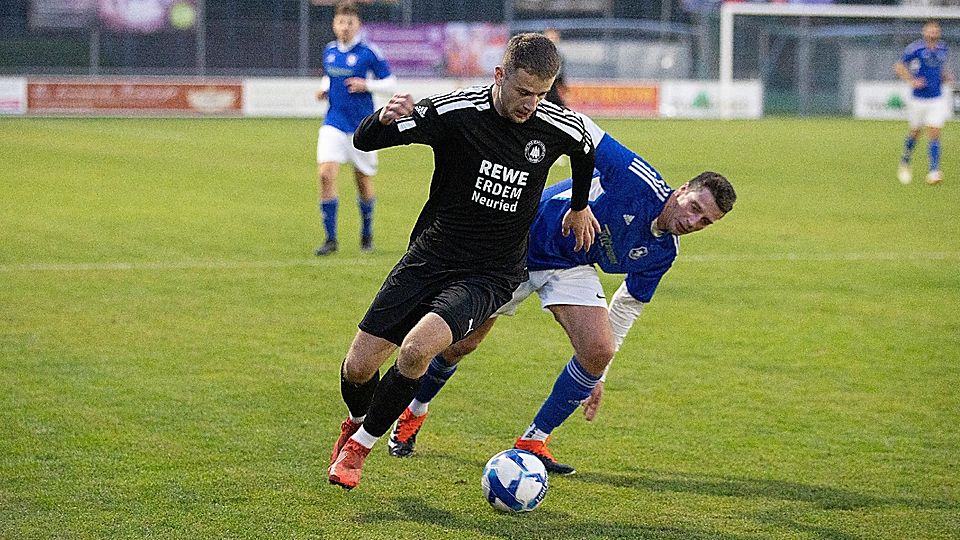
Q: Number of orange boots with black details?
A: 2